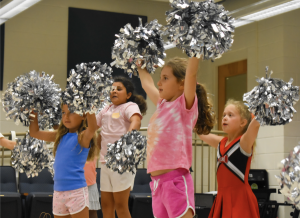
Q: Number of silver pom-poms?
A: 8